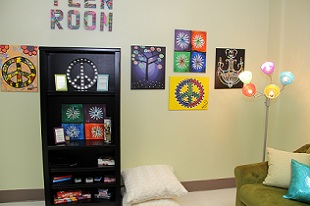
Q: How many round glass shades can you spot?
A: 5